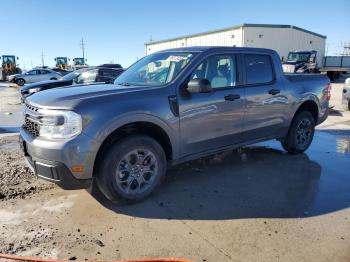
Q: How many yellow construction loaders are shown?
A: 3